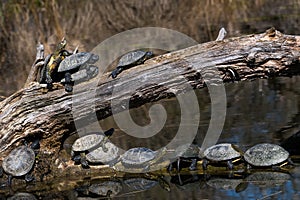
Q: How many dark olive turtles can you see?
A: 11